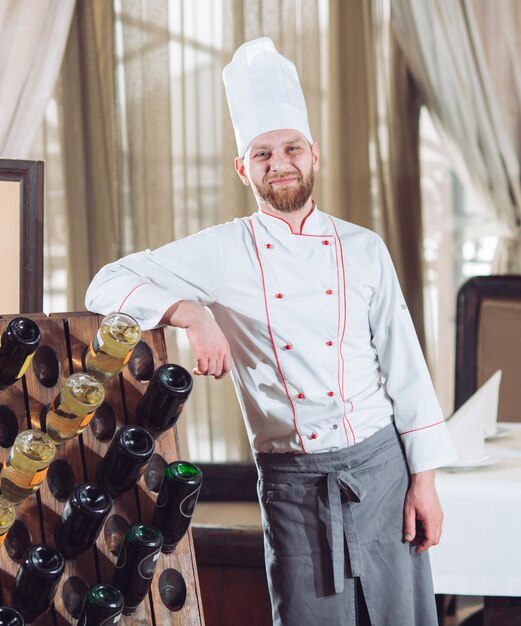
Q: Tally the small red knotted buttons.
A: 9